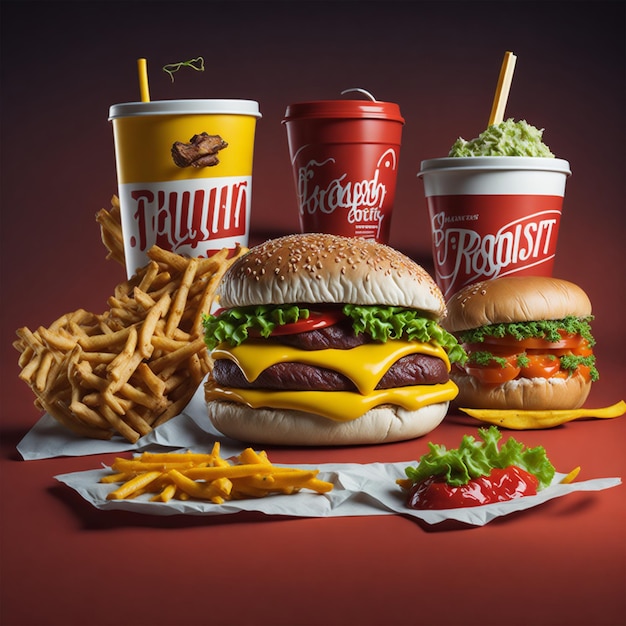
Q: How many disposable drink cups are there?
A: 3